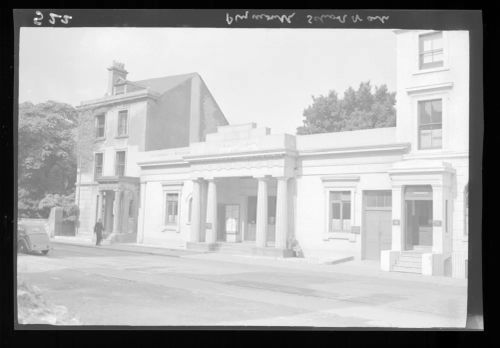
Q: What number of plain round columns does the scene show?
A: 4